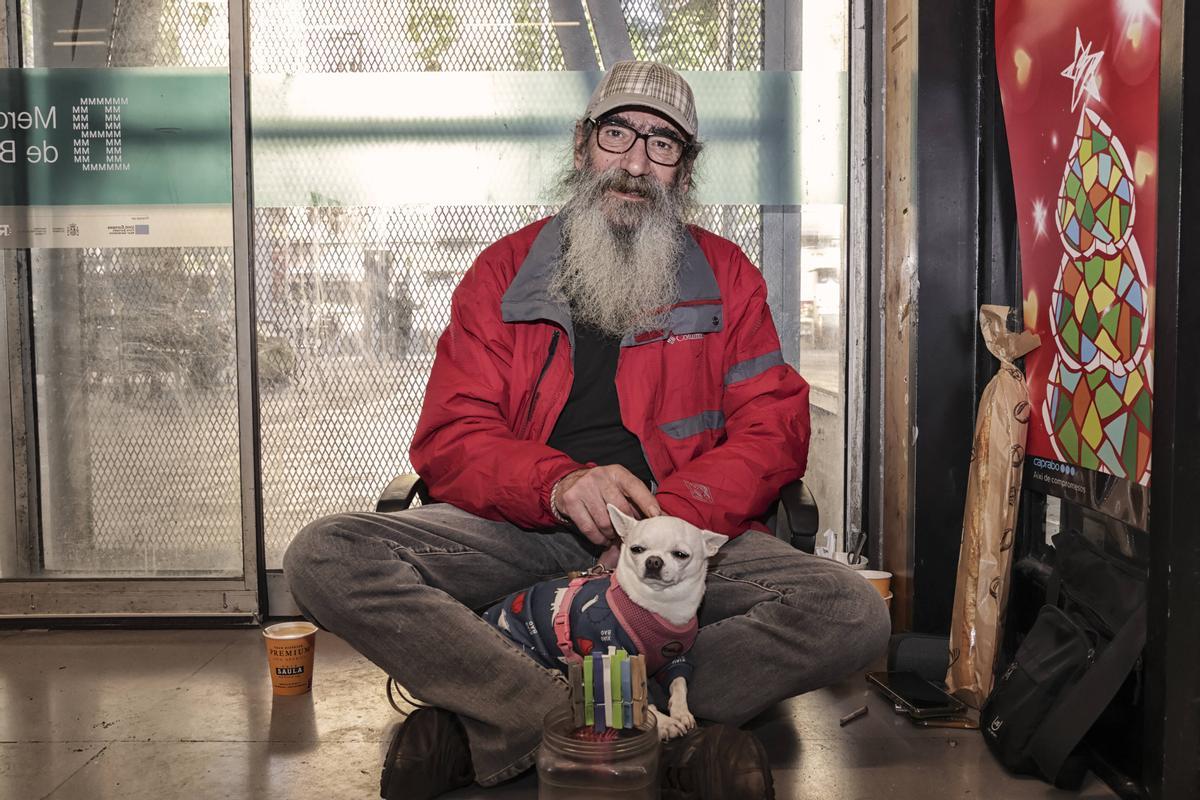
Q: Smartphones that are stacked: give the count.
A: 2